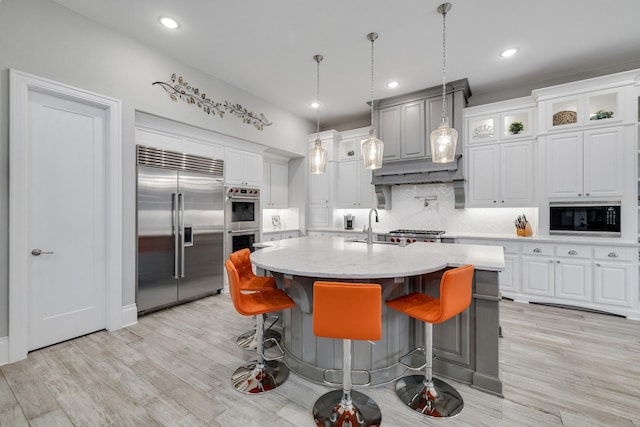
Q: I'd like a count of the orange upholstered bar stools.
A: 4